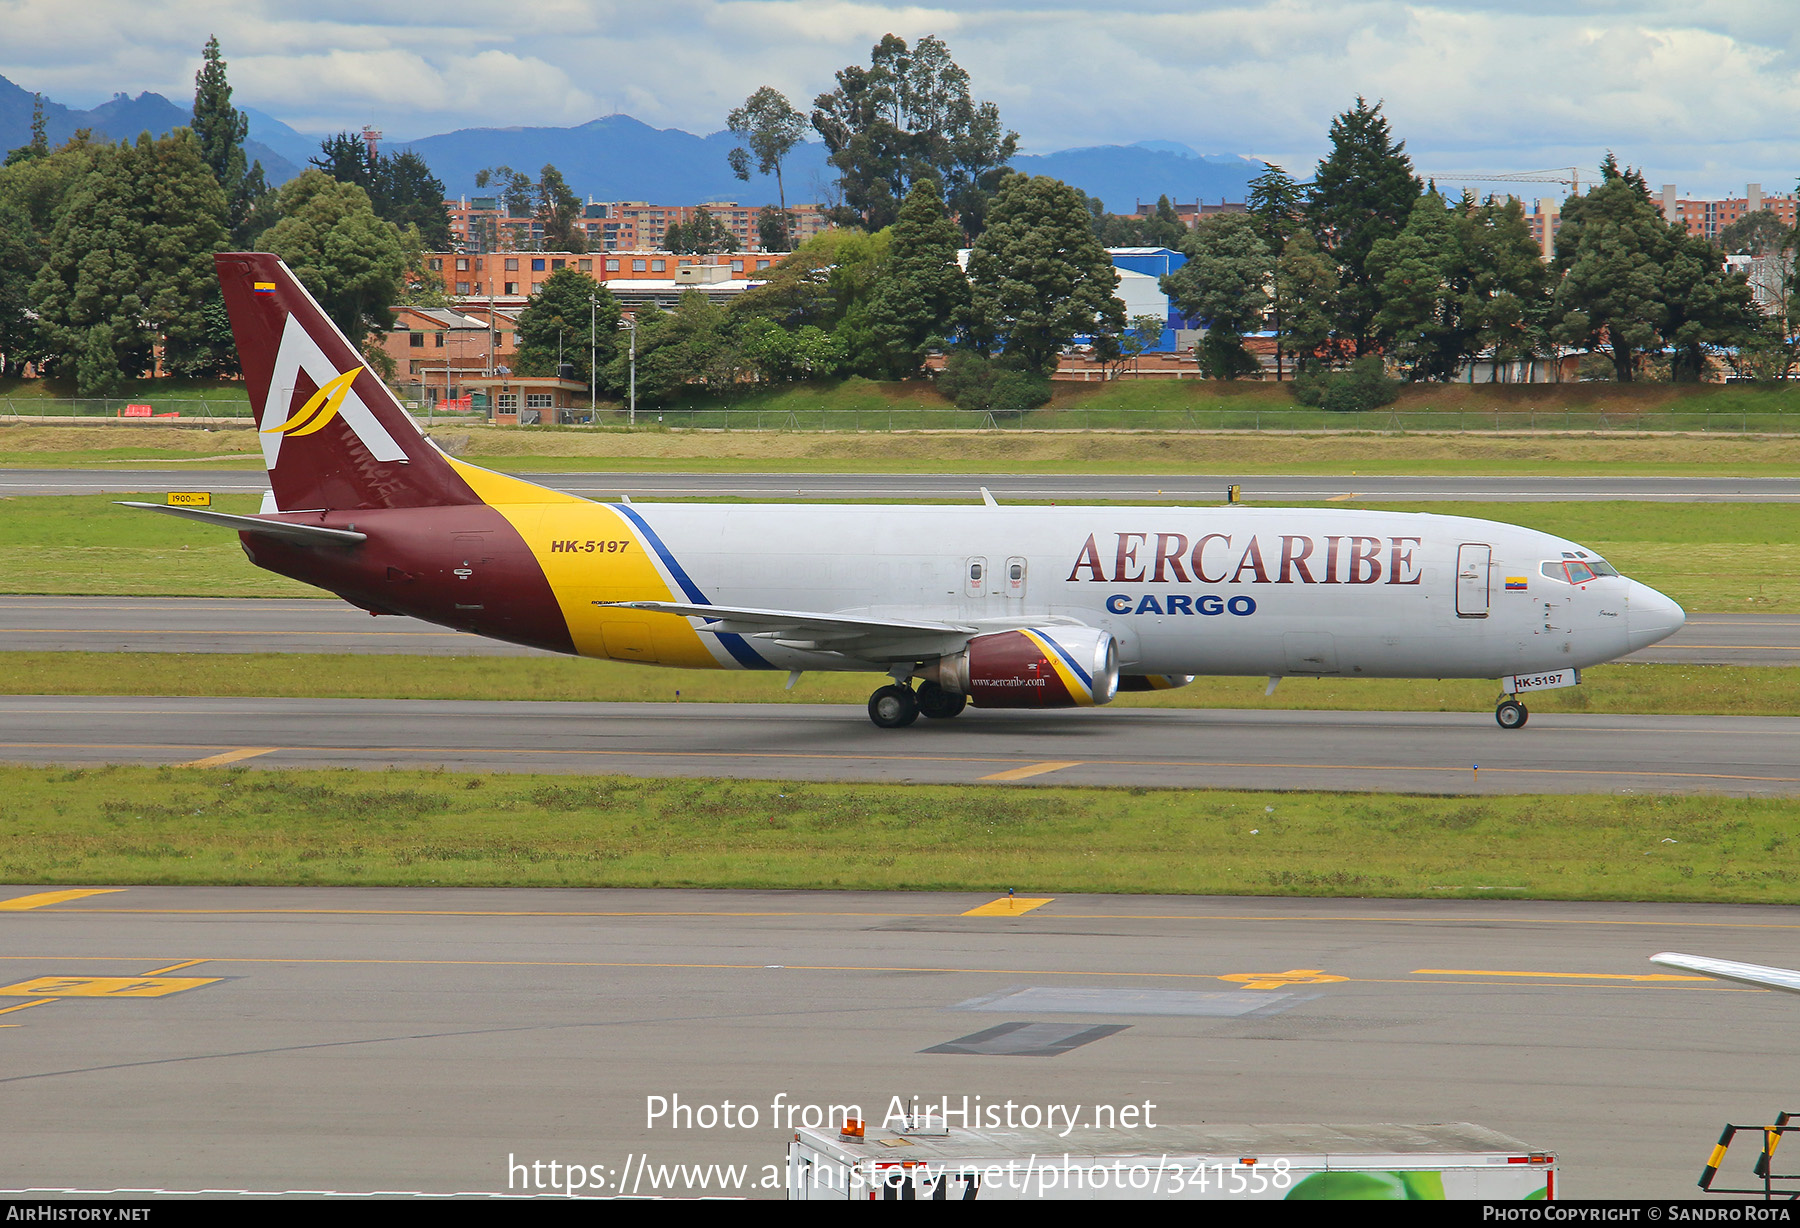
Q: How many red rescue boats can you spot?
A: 0